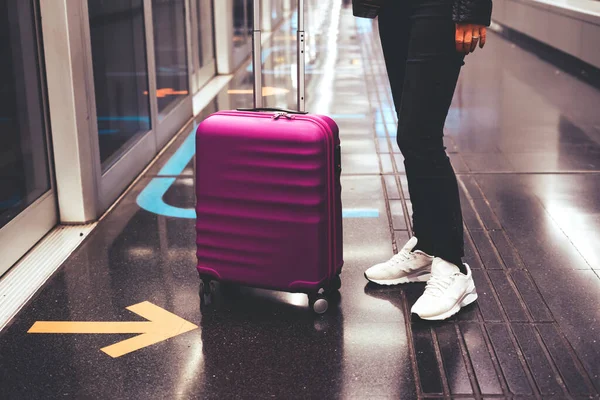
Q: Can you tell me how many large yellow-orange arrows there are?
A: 1